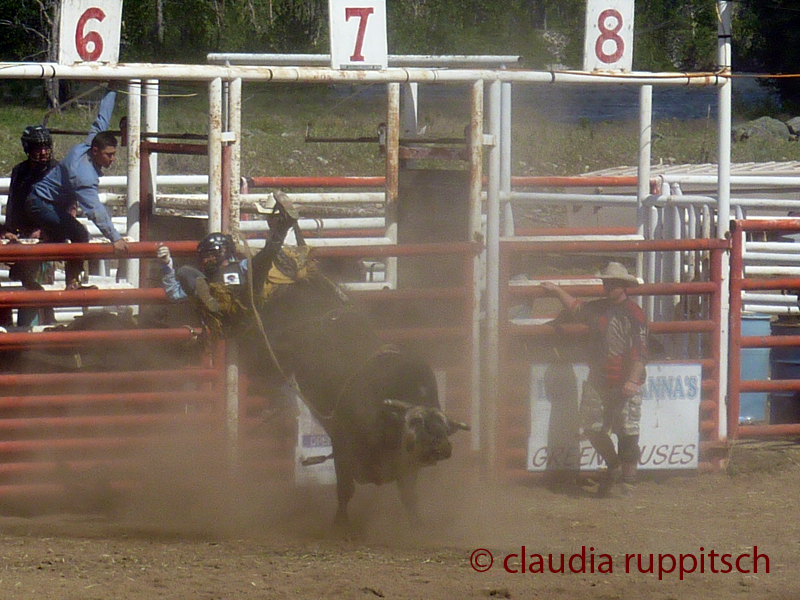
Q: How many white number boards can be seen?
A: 3